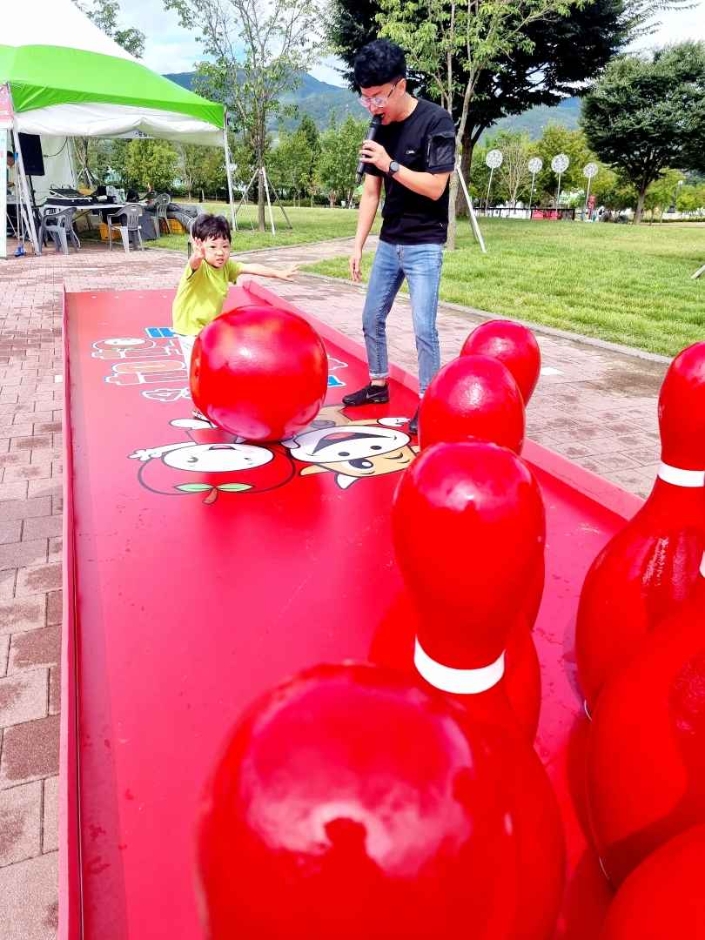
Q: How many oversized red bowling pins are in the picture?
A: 7